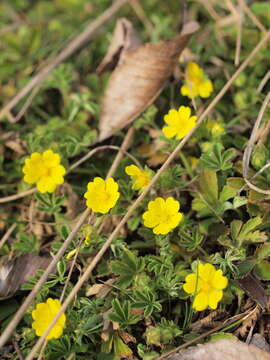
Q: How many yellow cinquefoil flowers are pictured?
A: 8